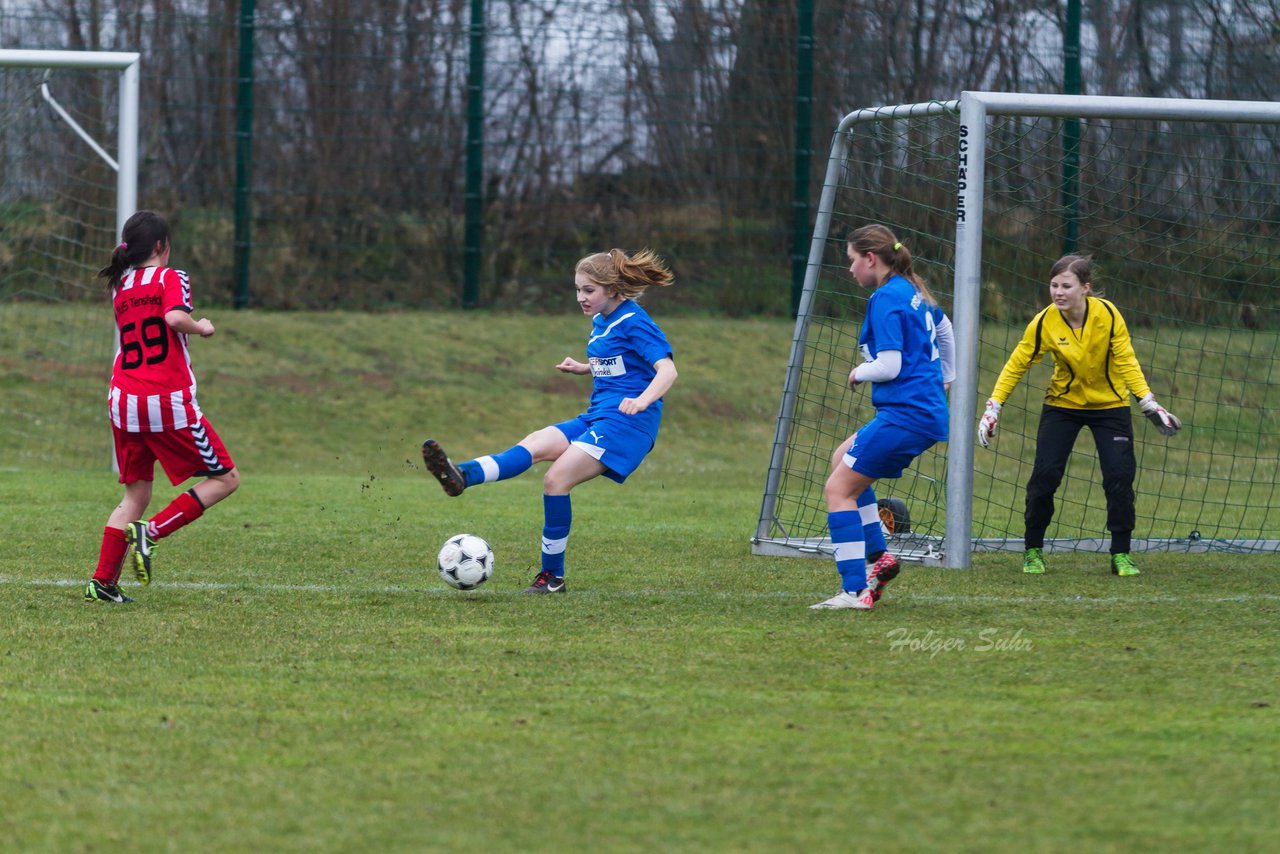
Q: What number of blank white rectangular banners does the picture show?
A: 0